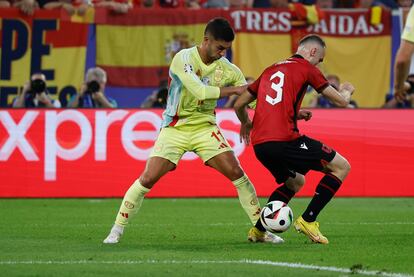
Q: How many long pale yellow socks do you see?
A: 2